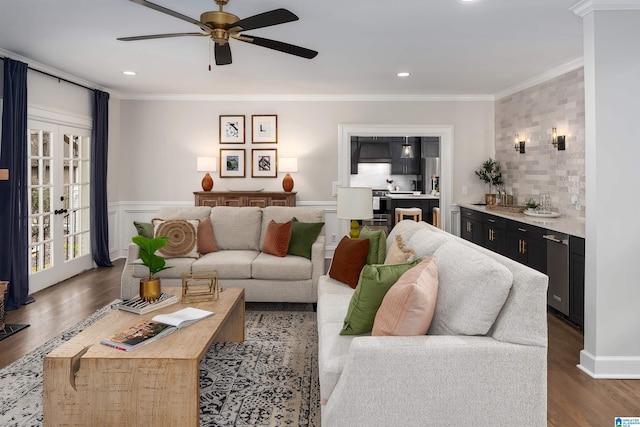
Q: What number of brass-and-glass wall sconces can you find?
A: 2